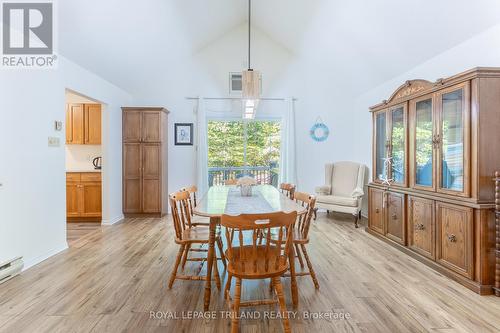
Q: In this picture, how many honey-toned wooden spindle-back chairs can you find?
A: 6